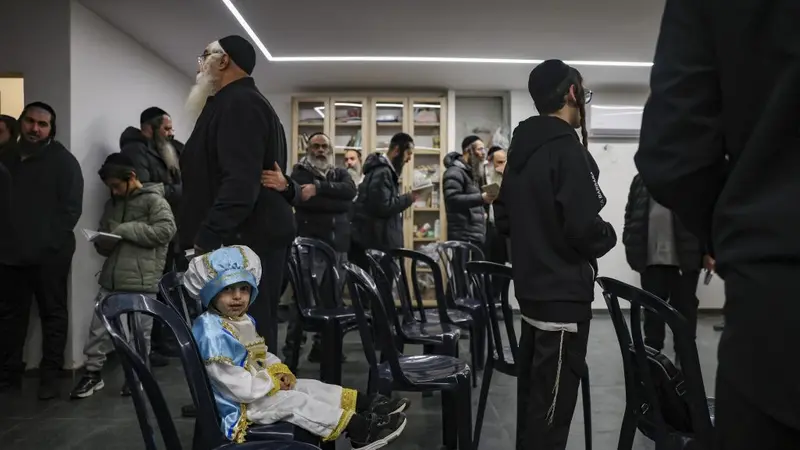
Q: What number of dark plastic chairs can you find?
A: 9